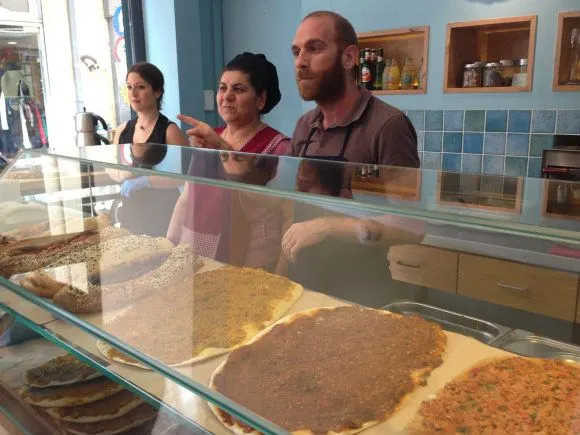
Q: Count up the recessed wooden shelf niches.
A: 3